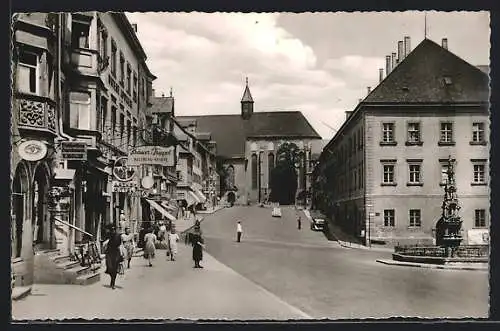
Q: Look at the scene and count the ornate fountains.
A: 1